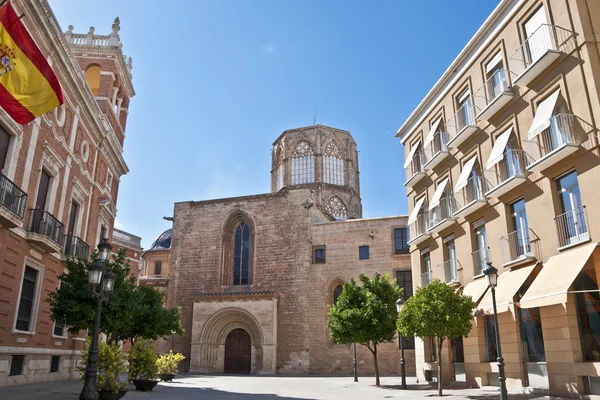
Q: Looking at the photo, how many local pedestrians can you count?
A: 0